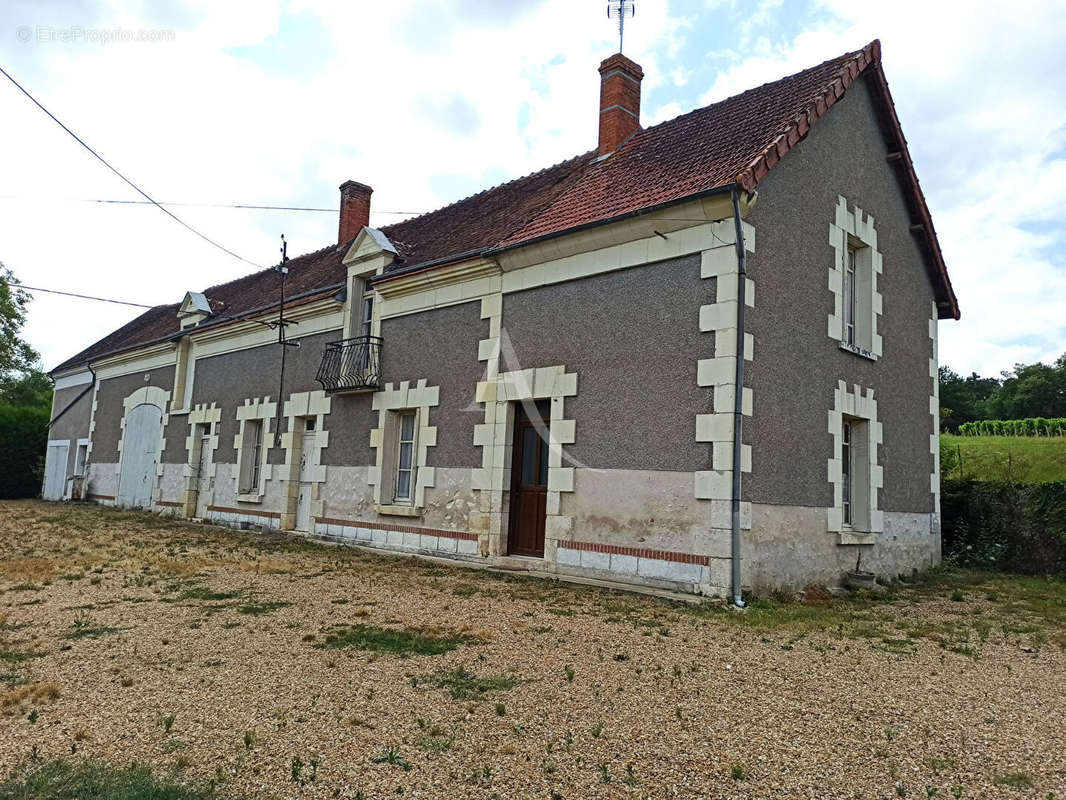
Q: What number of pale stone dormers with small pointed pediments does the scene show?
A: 2